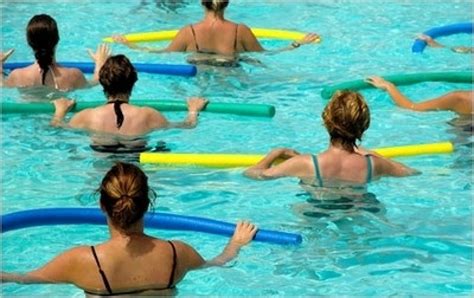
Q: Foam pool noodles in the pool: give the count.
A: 7